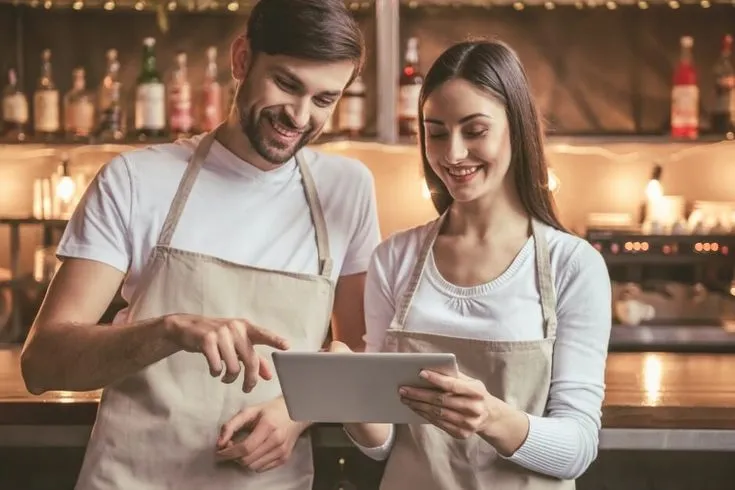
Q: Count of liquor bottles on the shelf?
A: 11